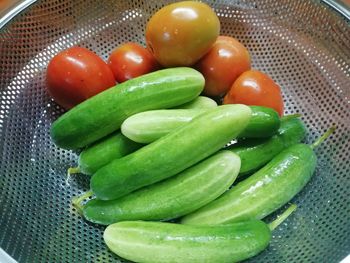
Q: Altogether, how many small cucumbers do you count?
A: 8